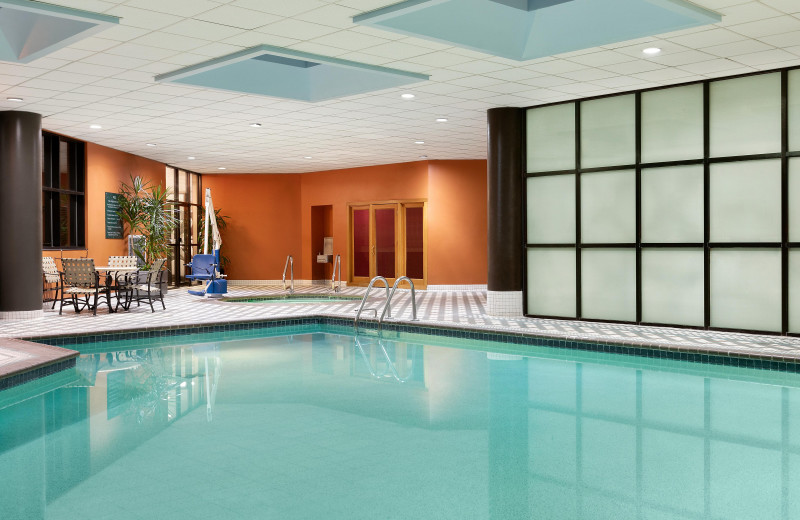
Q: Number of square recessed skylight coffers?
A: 3